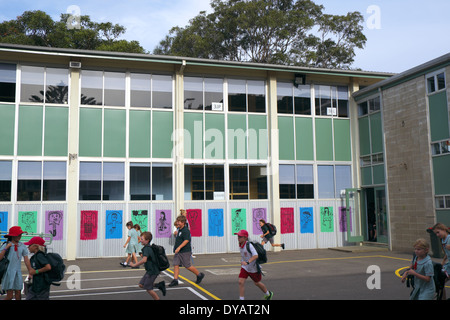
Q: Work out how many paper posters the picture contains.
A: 15